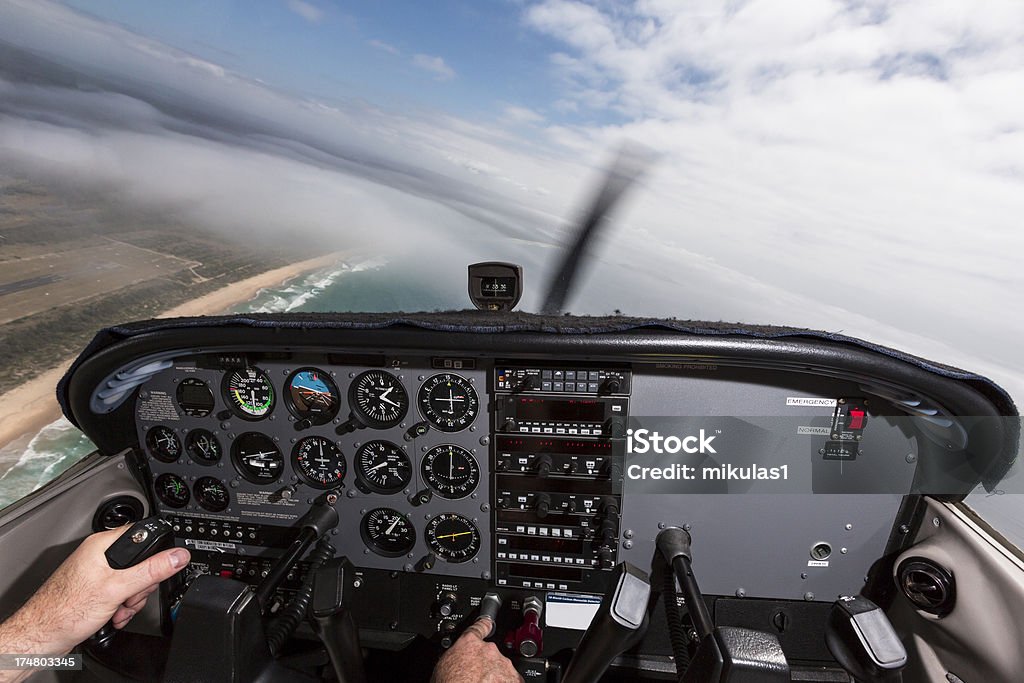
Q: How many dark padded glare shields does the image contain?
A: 1